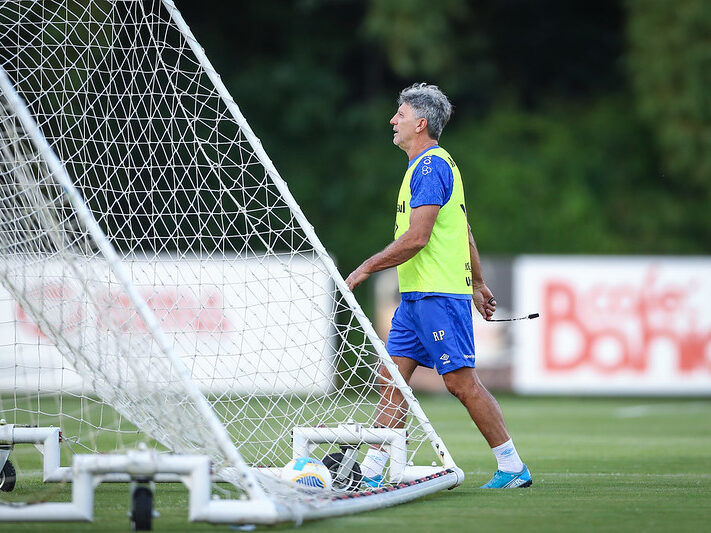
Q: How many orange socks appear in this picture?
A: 0